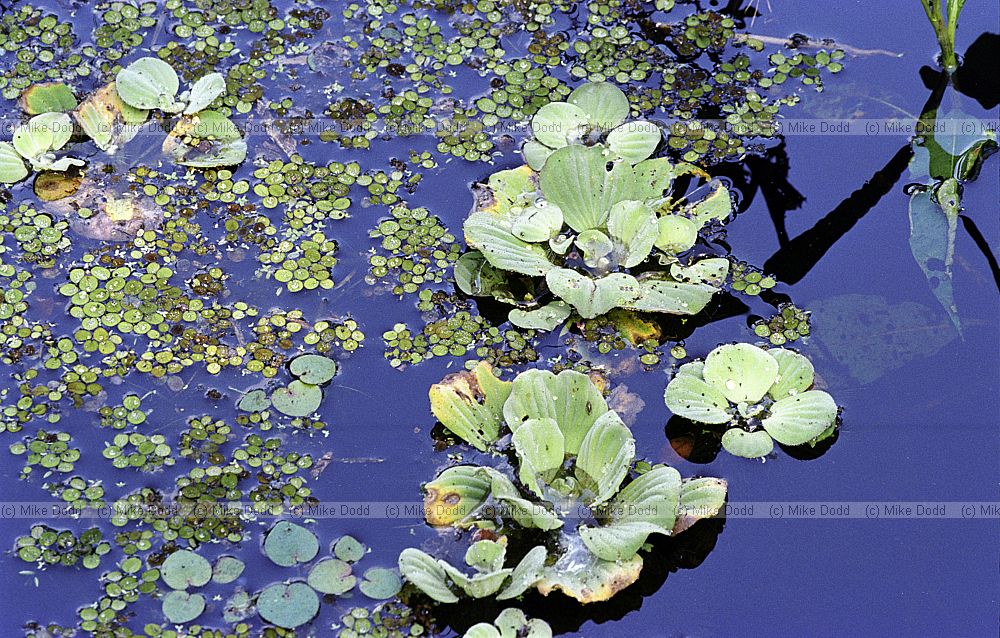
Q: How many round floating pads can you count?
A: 11